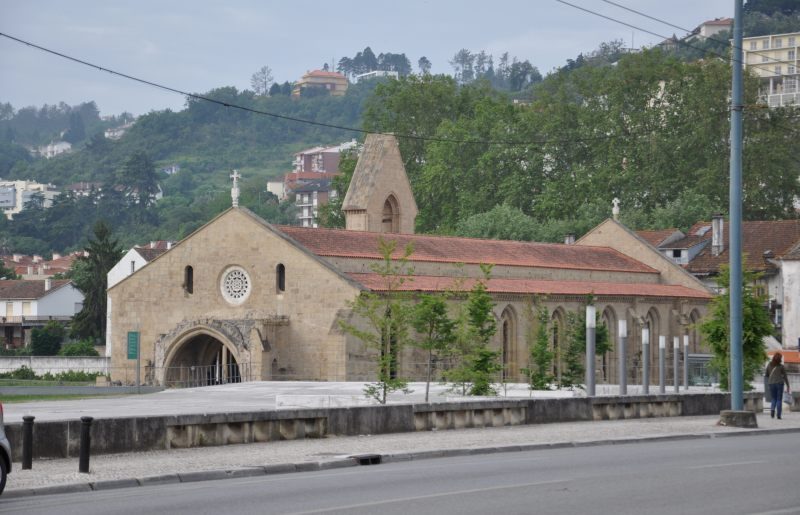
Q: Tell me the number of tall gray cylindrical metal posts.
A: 6